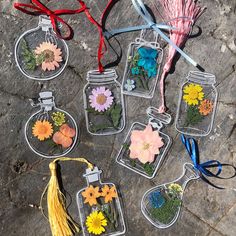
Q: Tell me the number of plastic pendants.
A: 8